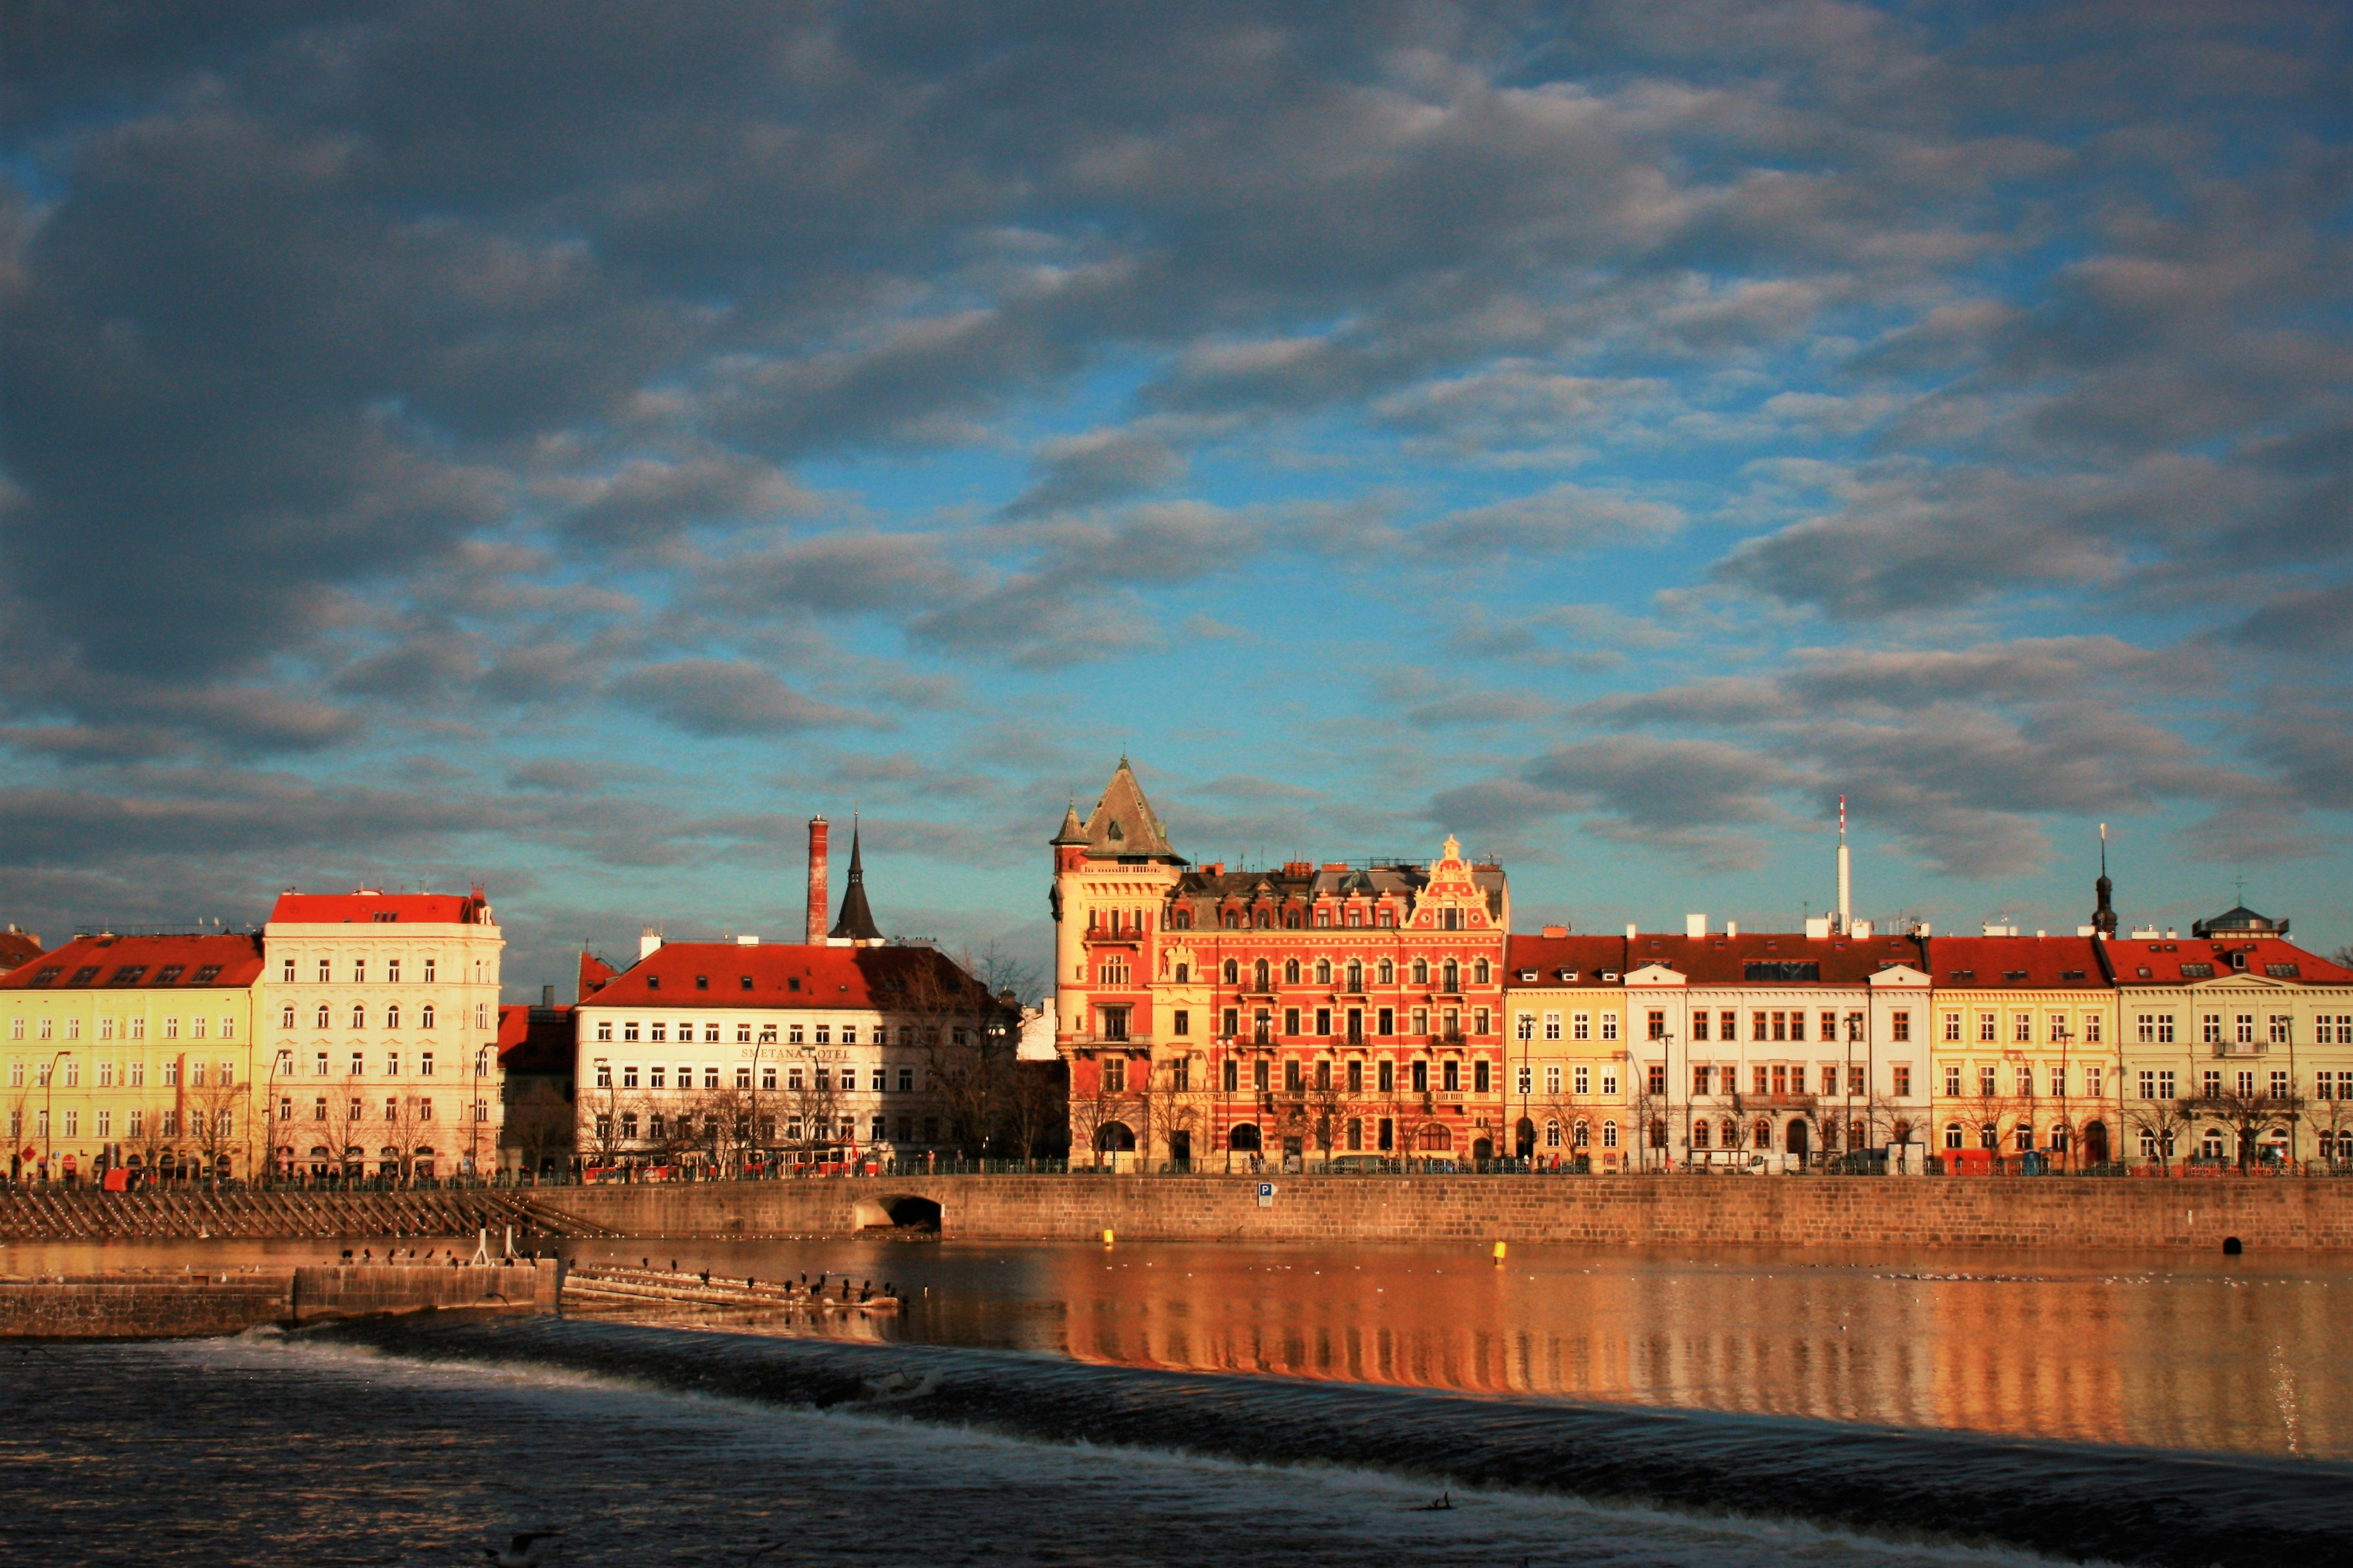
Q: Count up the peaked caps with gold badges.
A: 0